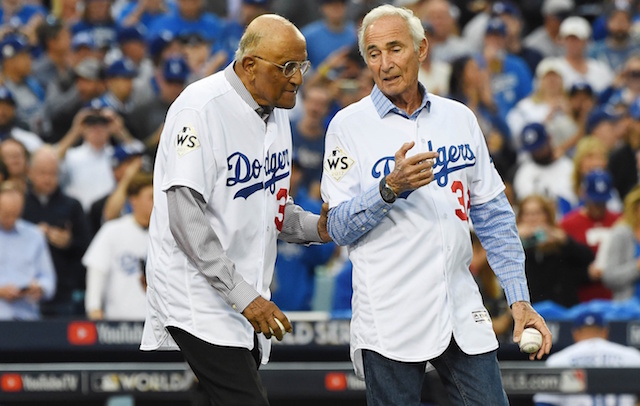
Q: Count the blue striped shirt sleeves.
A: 2